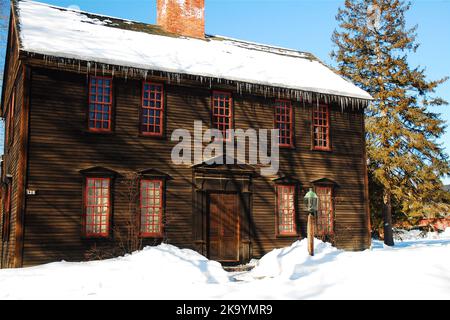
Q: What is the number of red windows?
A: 9